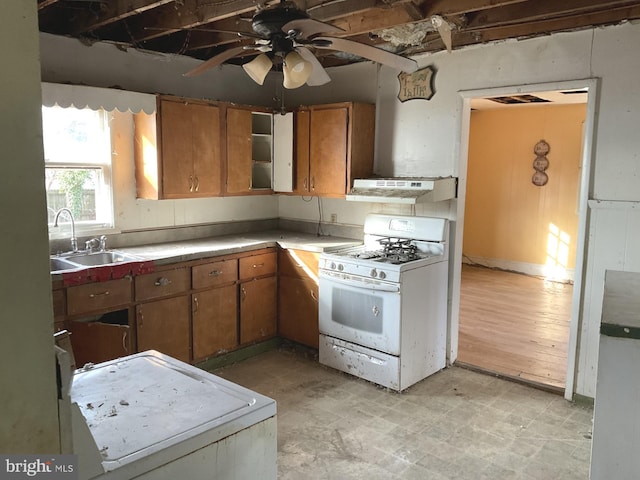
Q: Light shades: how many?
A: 3